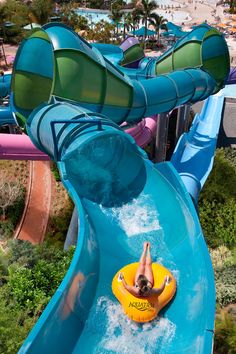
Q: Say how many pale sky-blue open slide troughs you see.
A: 1